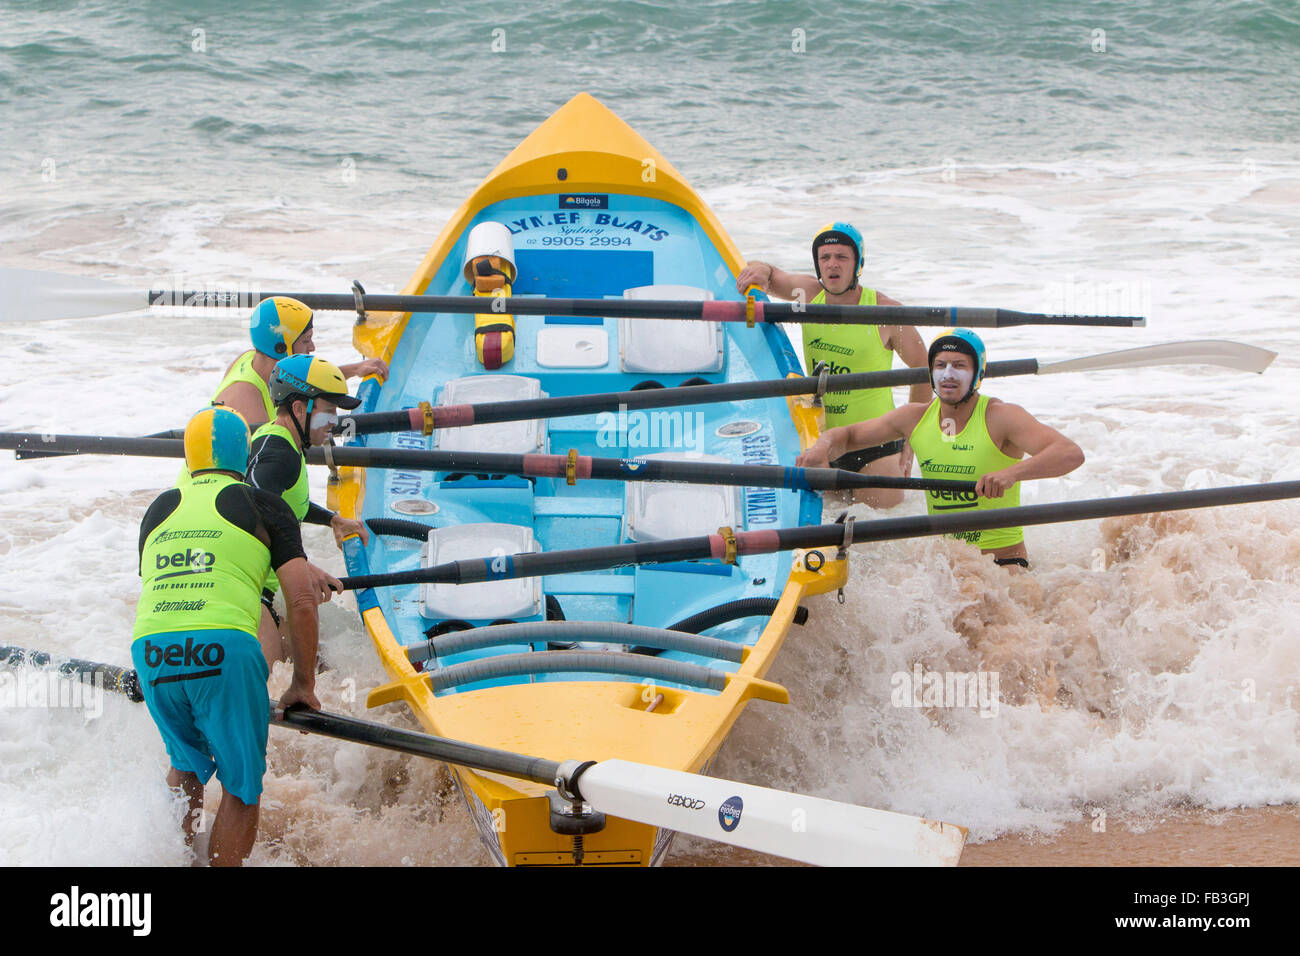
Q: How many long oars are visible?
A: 5